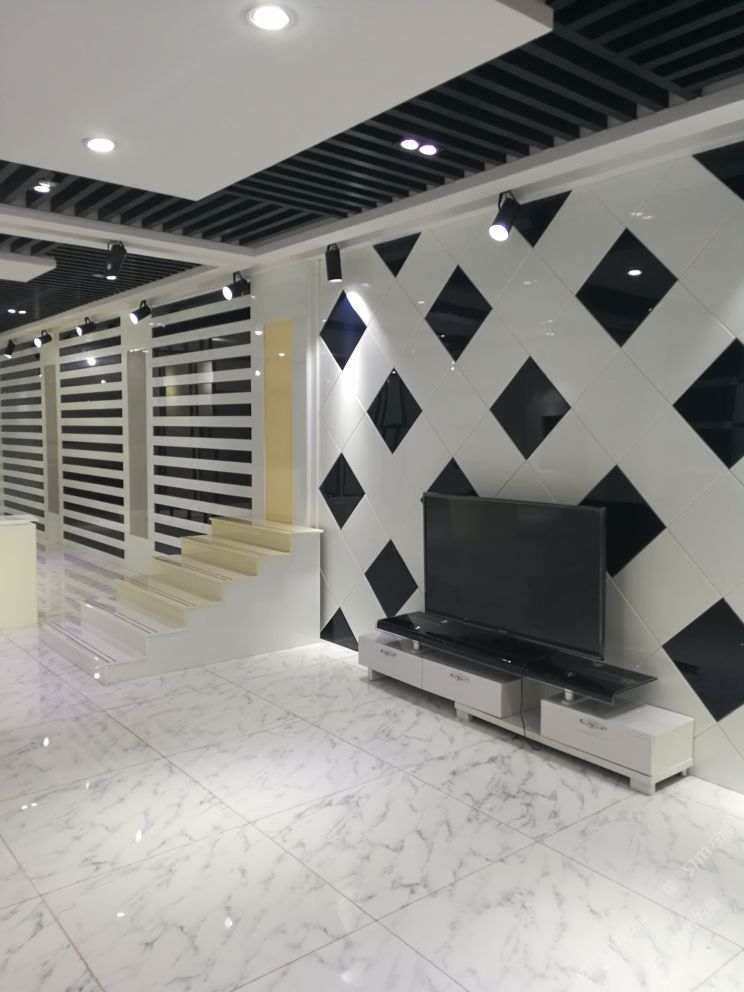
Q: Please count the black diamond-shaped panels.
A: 15